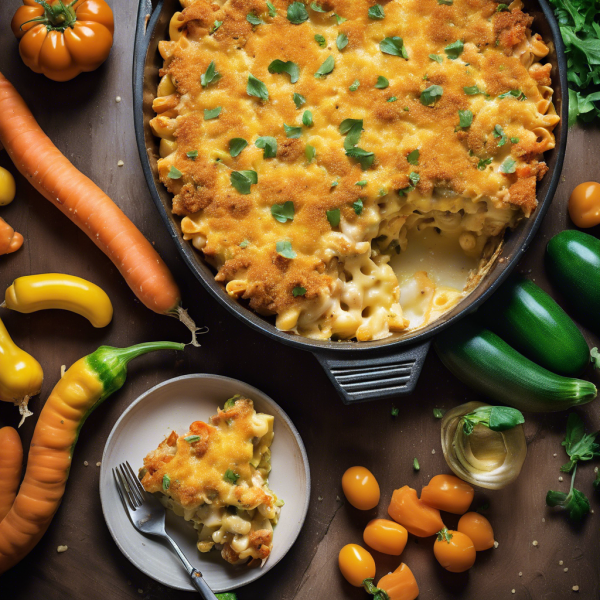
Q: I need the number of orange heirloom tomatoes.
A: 1